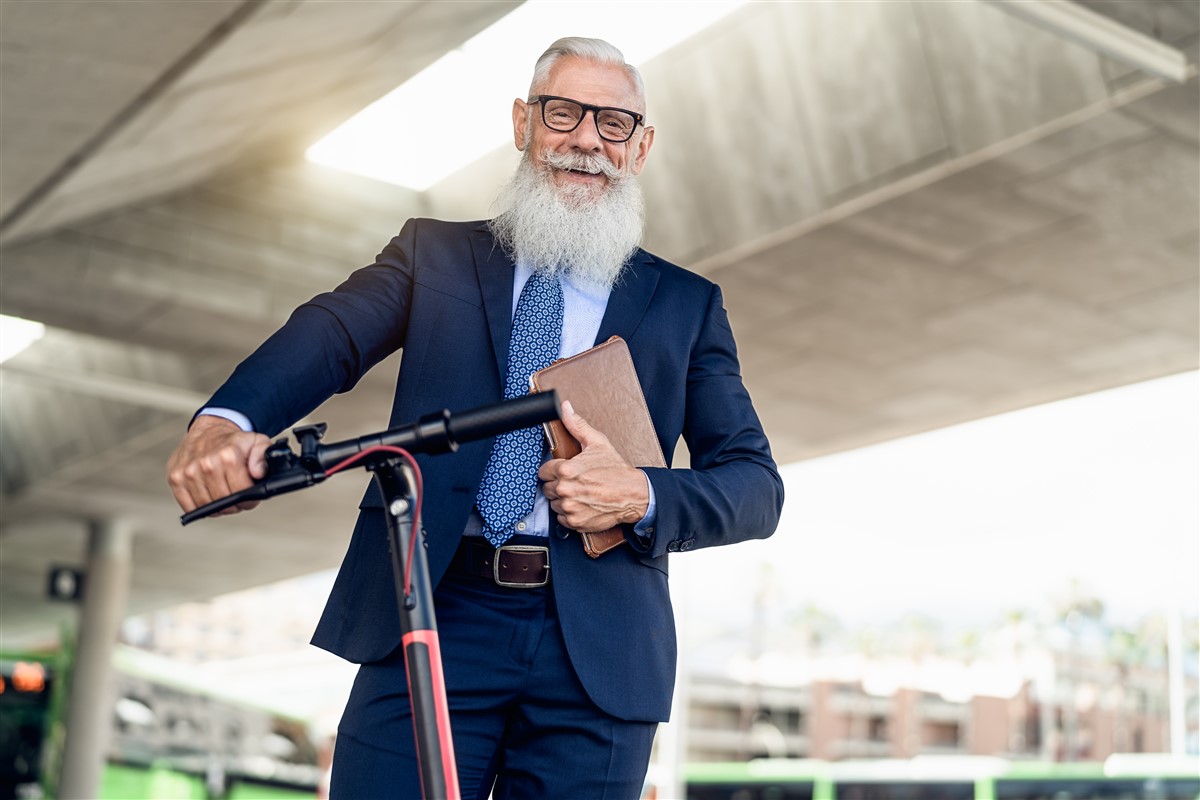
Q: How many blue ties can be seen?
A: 1